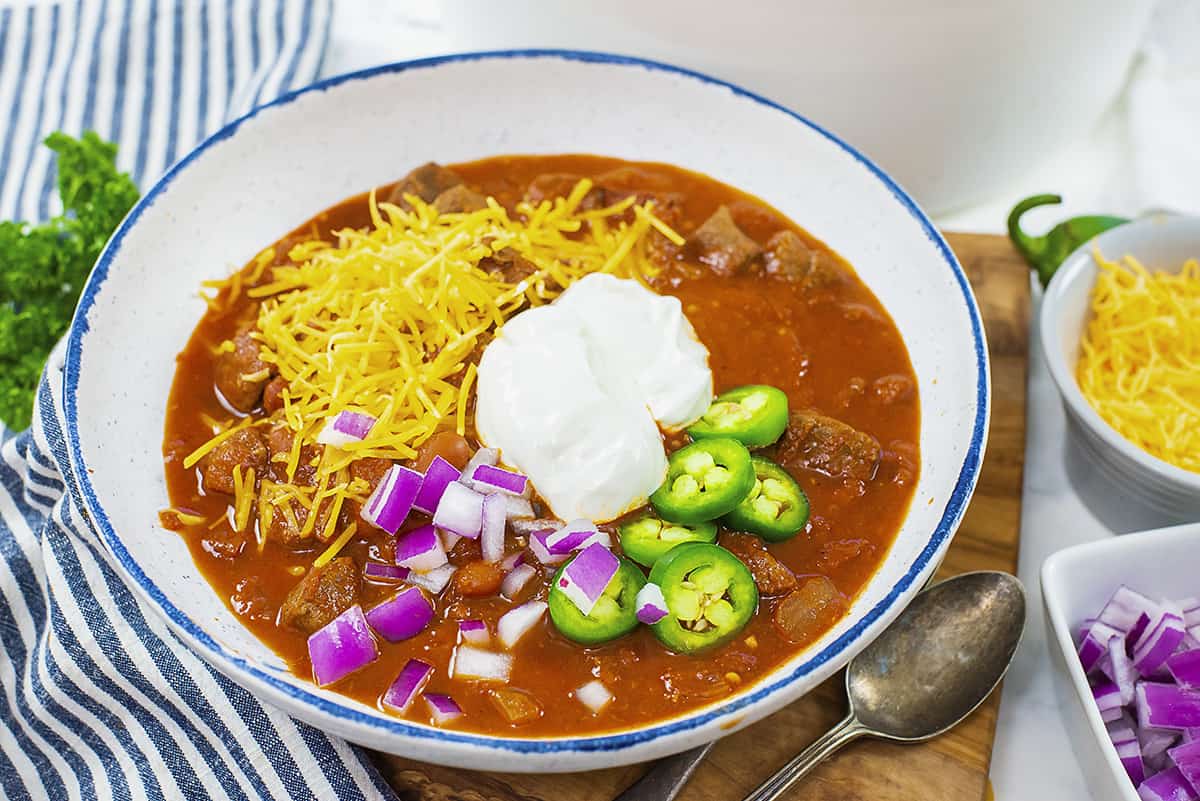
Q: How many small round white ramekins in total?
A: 1